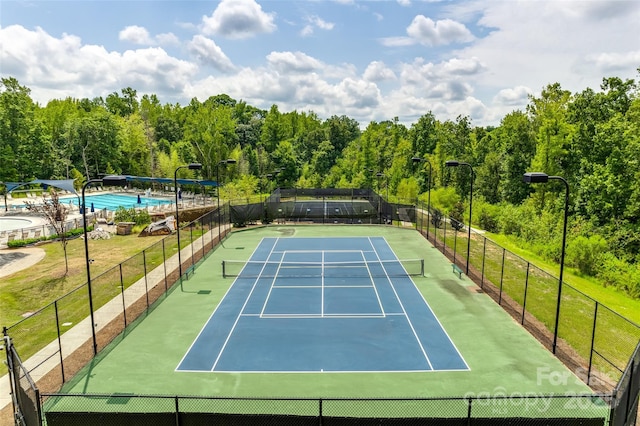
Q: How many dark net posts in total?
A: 2